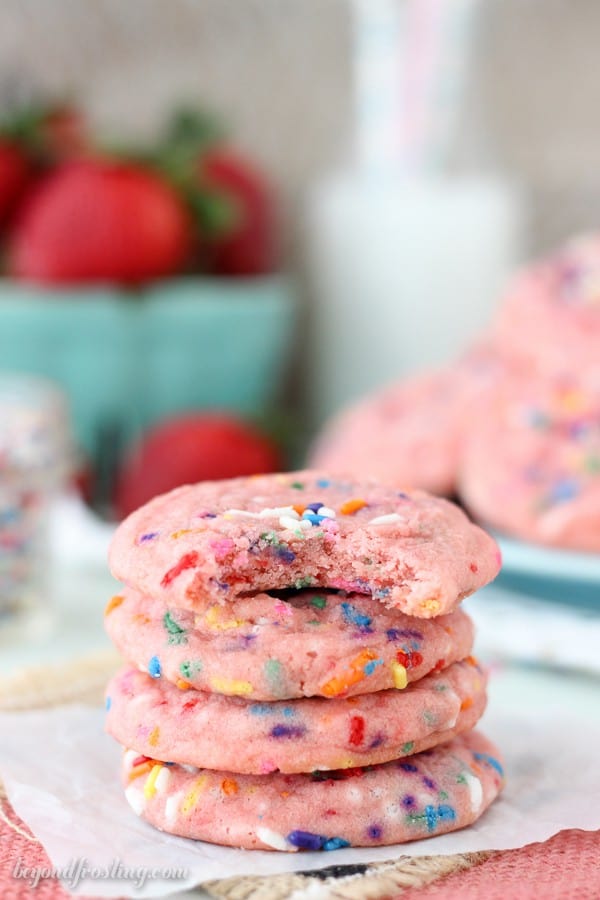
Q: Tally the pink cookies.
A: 7